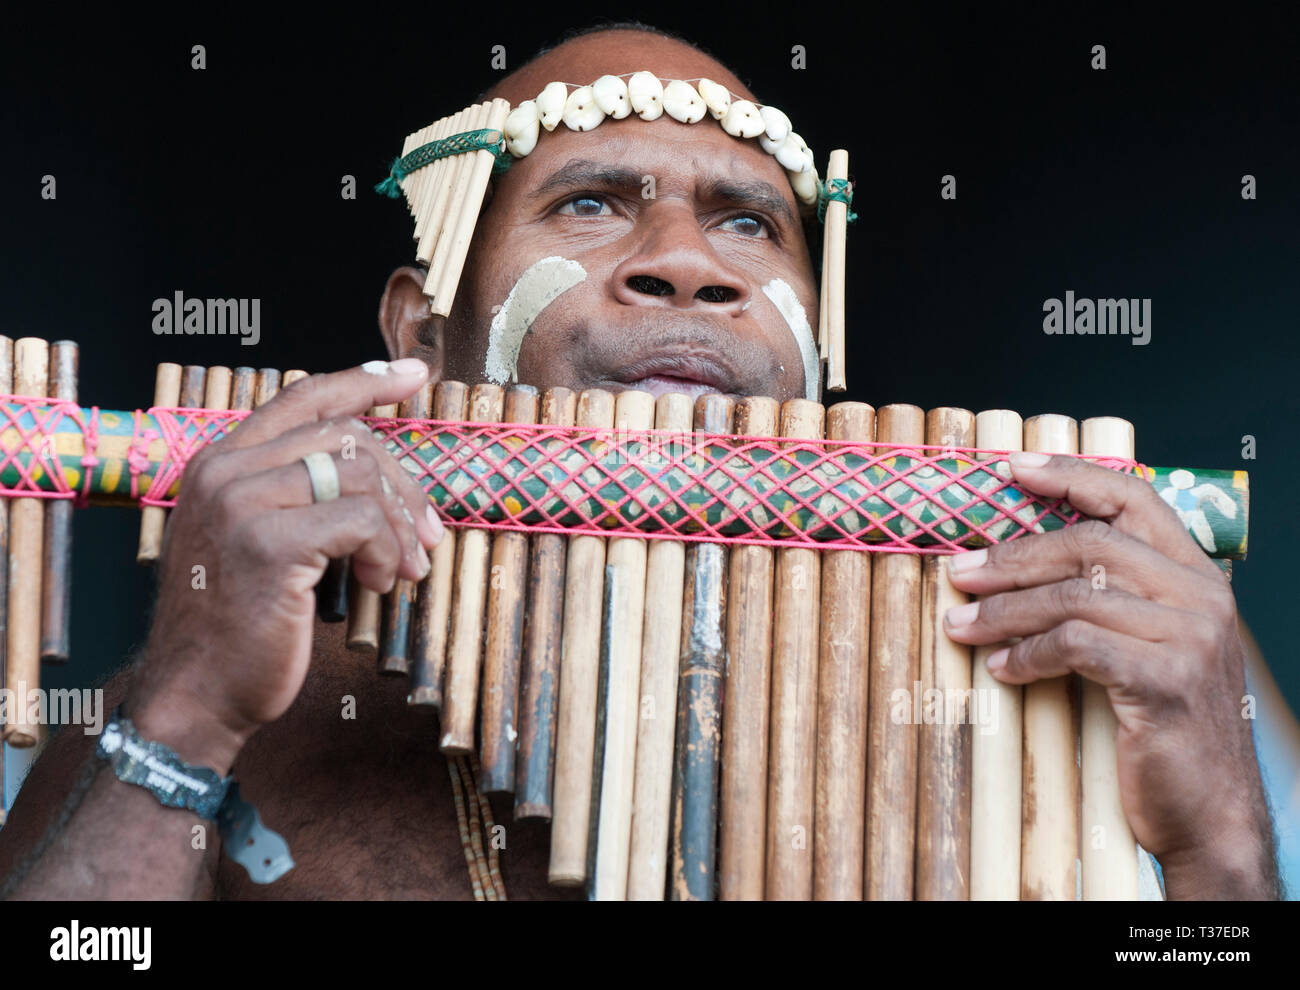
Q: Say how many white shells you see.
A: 11